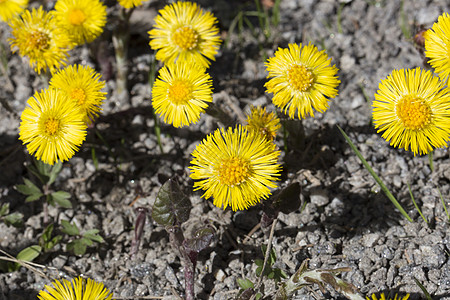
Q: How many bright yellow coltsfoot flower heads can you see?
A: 15